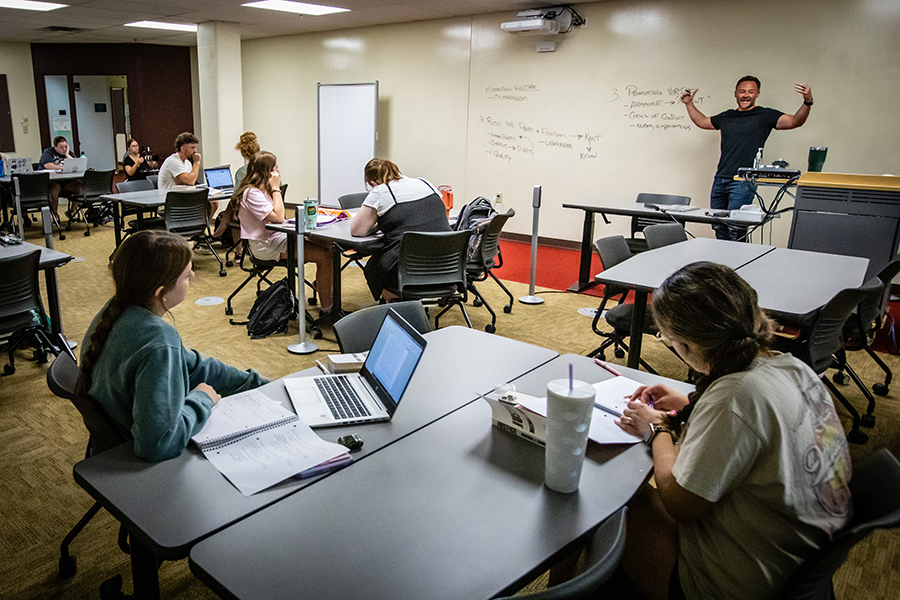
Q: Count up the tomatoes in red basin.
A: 0